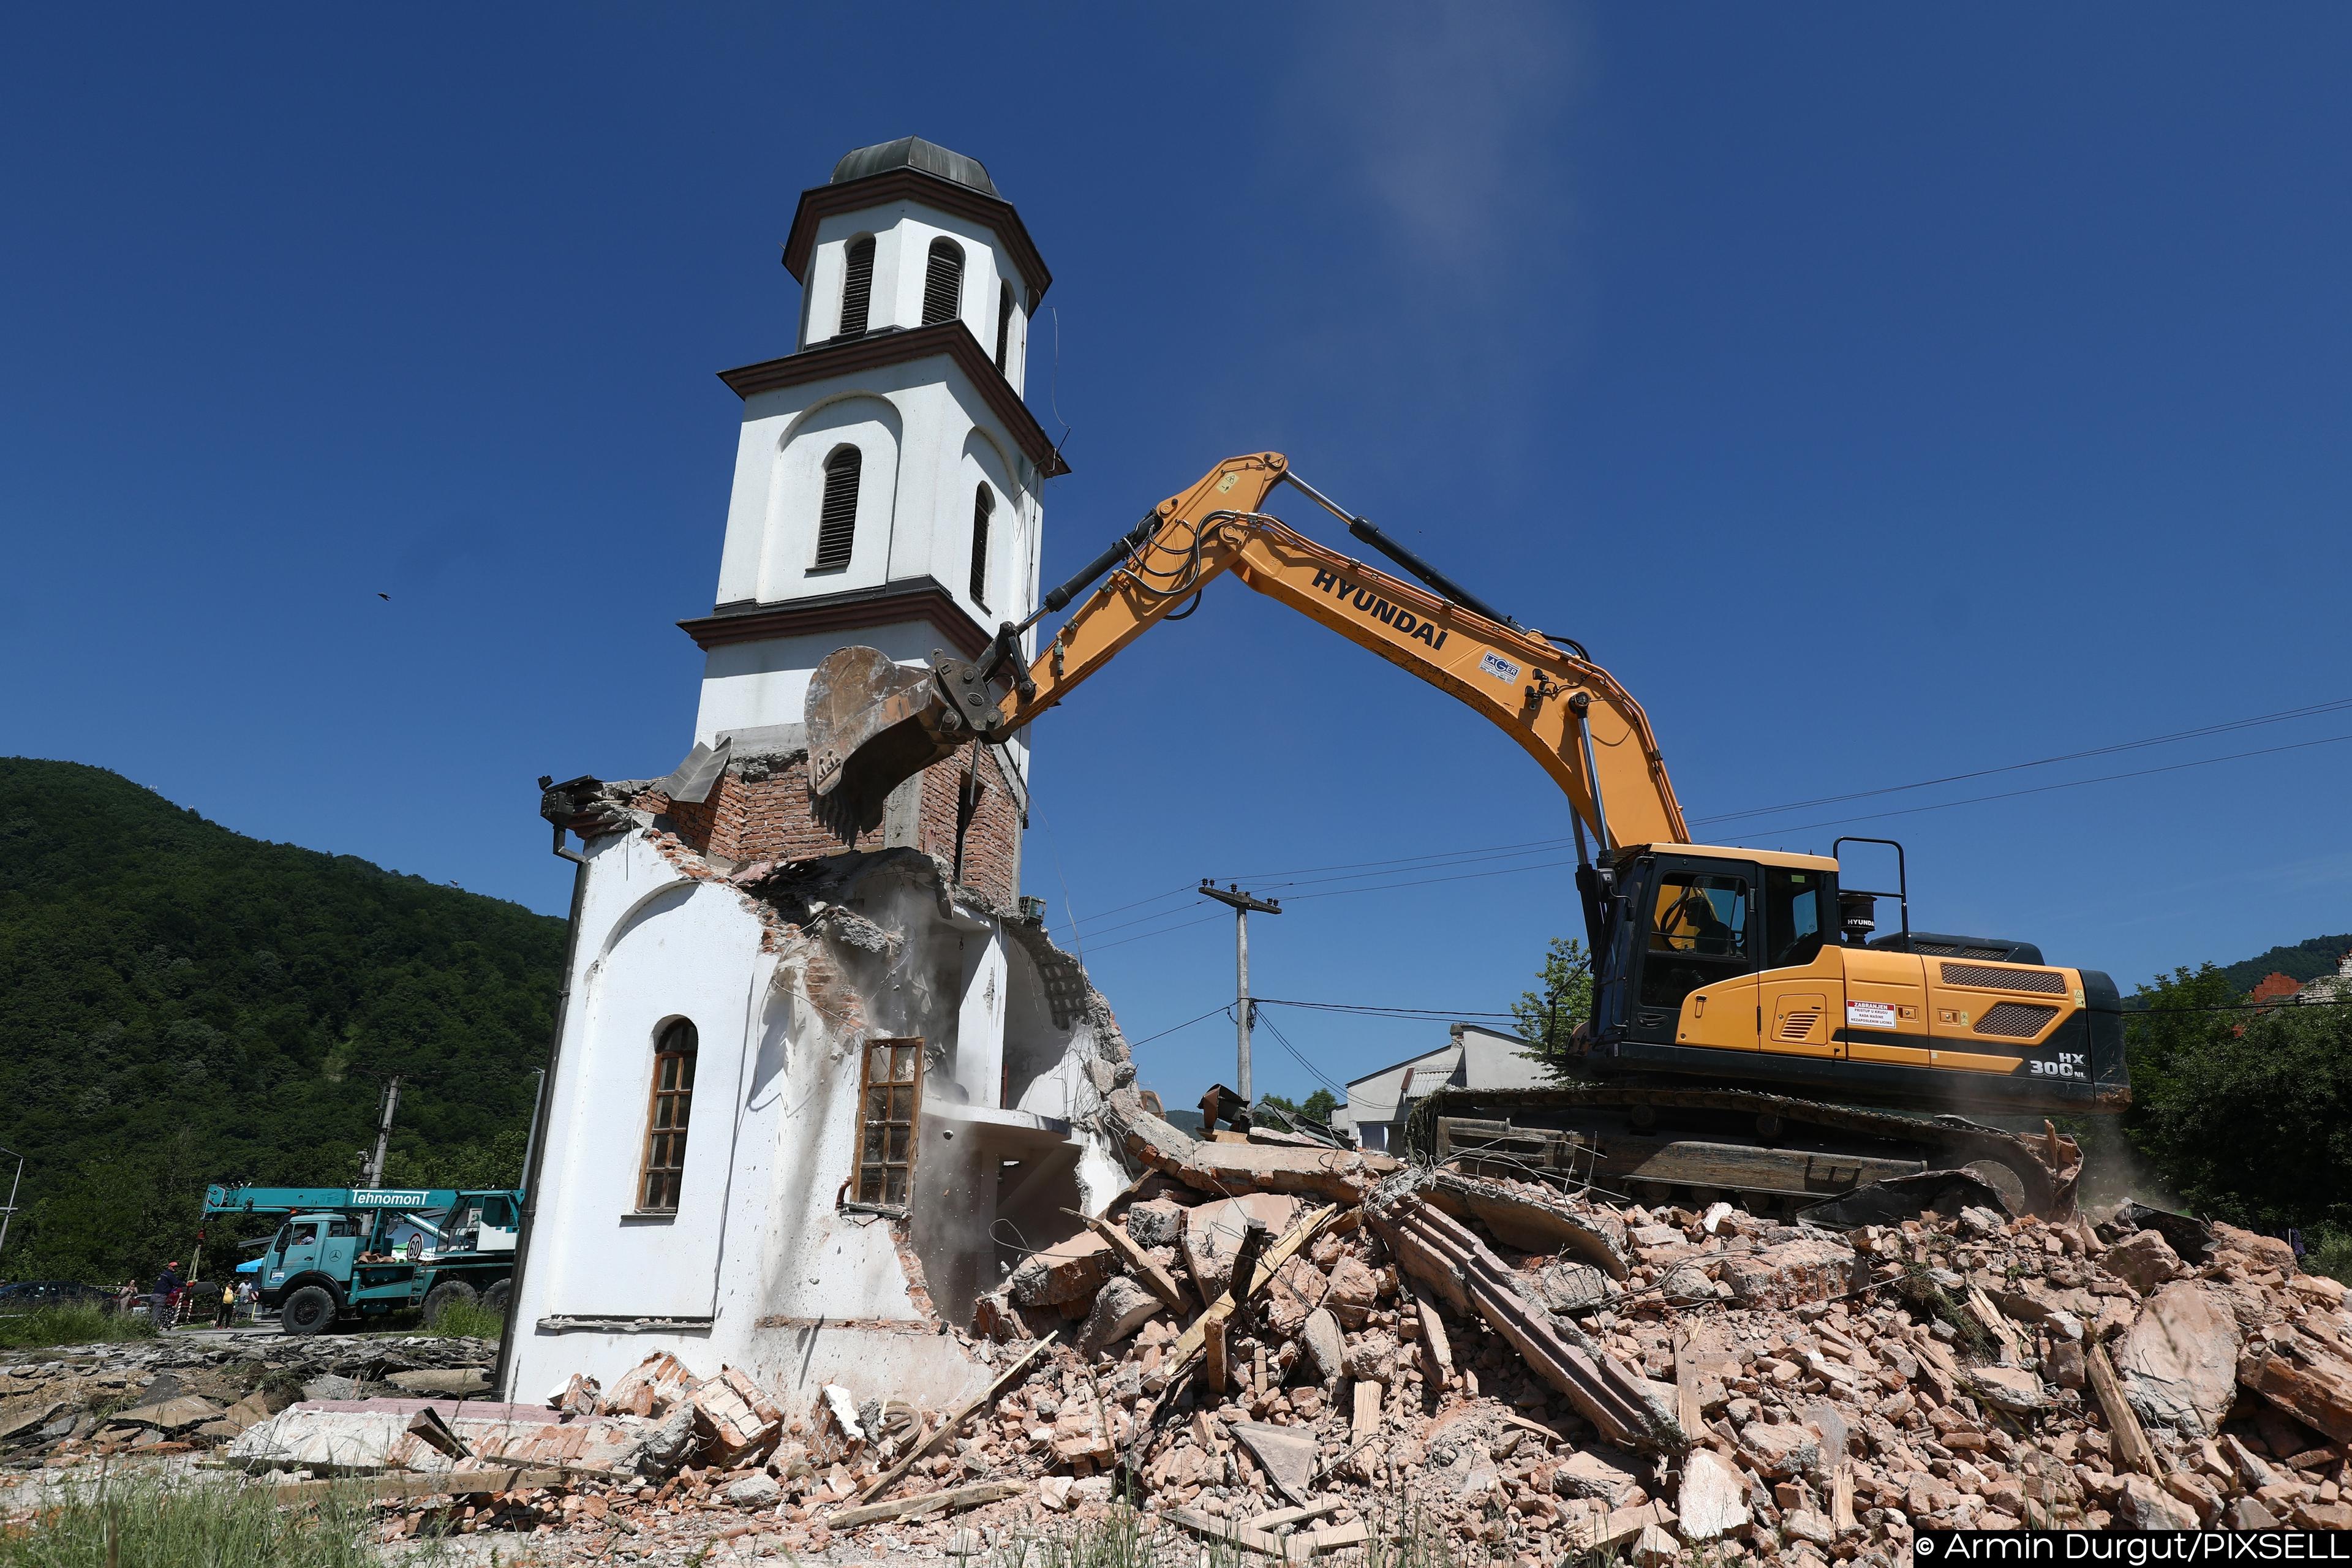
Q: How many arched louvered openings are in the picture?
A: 5